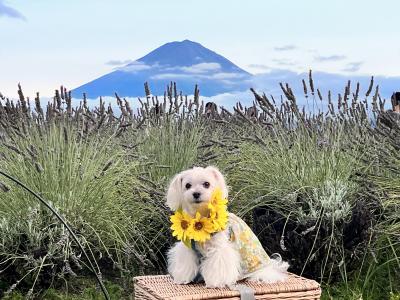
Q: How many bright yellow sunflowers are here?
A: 4